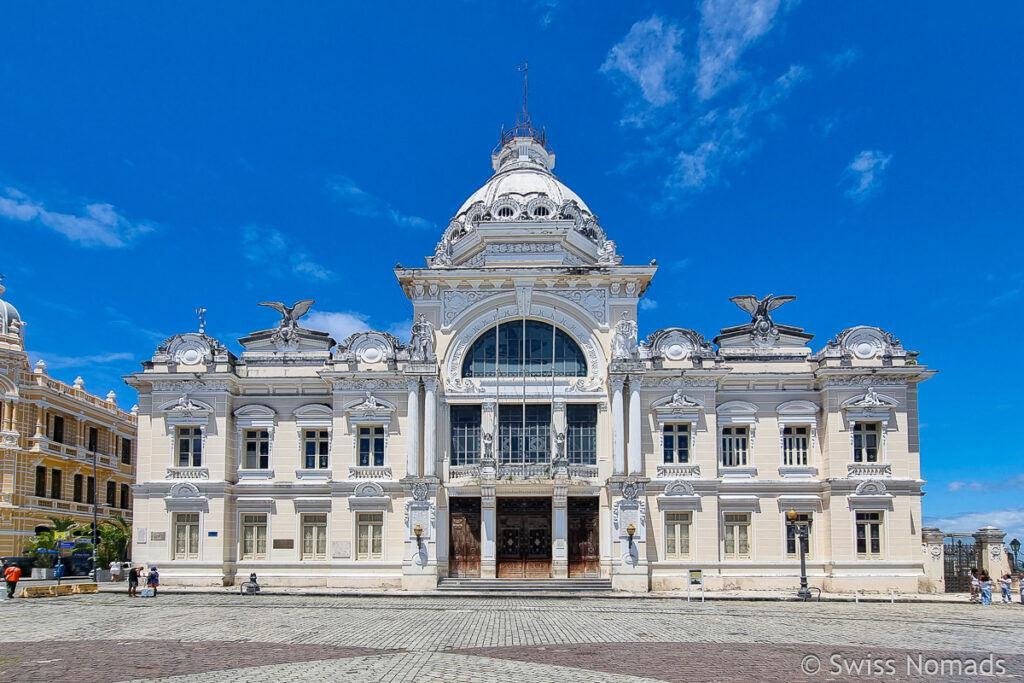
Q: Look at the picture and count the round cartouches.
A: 4